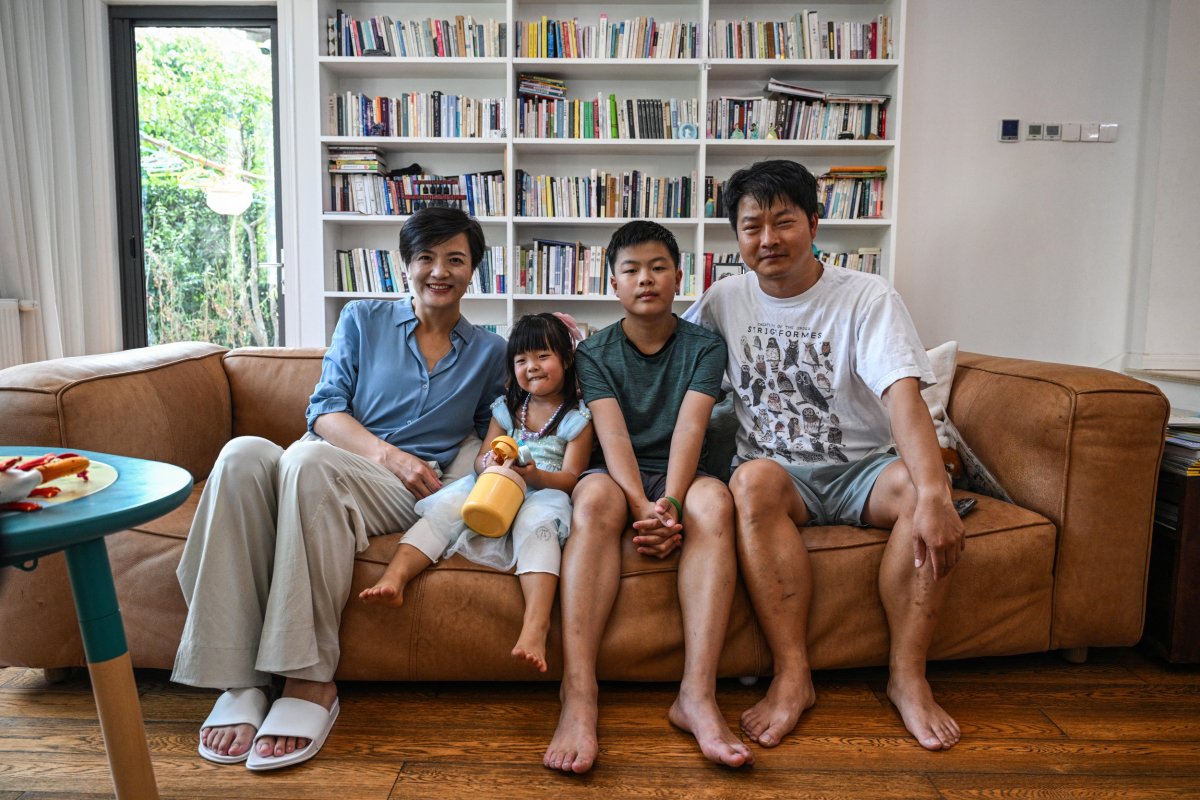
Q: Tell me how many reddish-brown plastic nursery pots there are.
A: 0